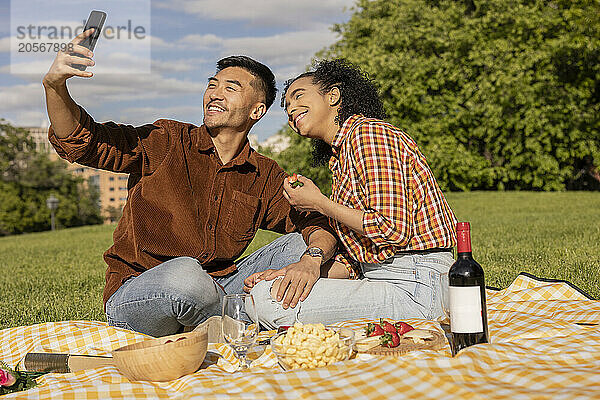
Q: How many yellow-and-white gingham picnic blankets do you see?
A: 1